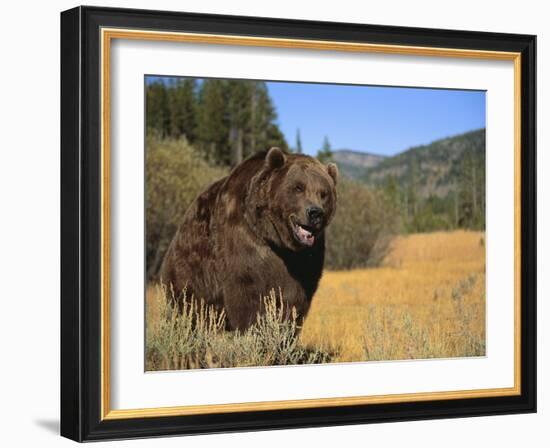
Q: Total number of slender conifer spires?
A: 2